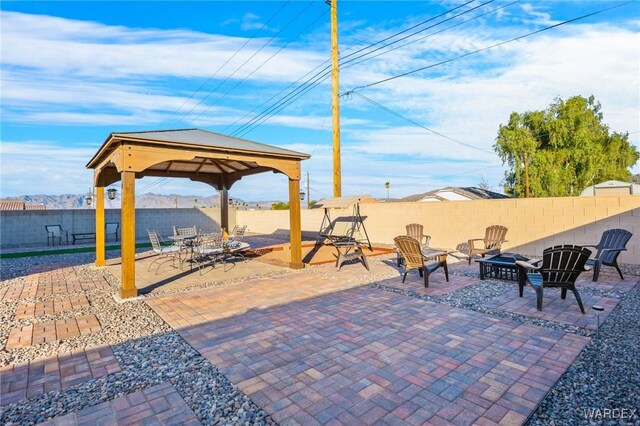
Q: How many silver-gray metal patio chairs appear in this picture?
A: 4